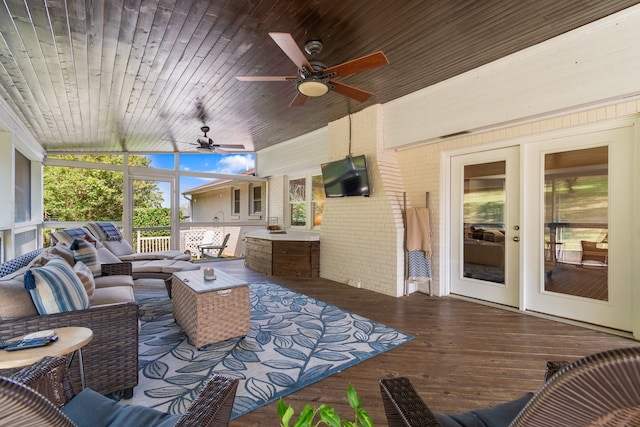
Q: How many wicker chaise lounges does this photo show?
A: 2